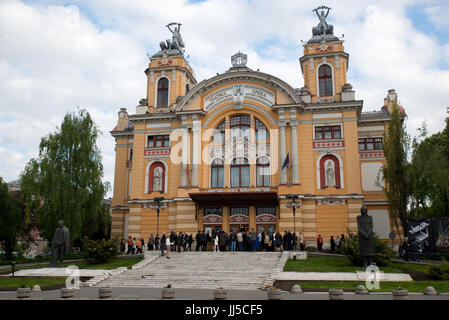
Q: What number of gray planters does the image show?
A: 8